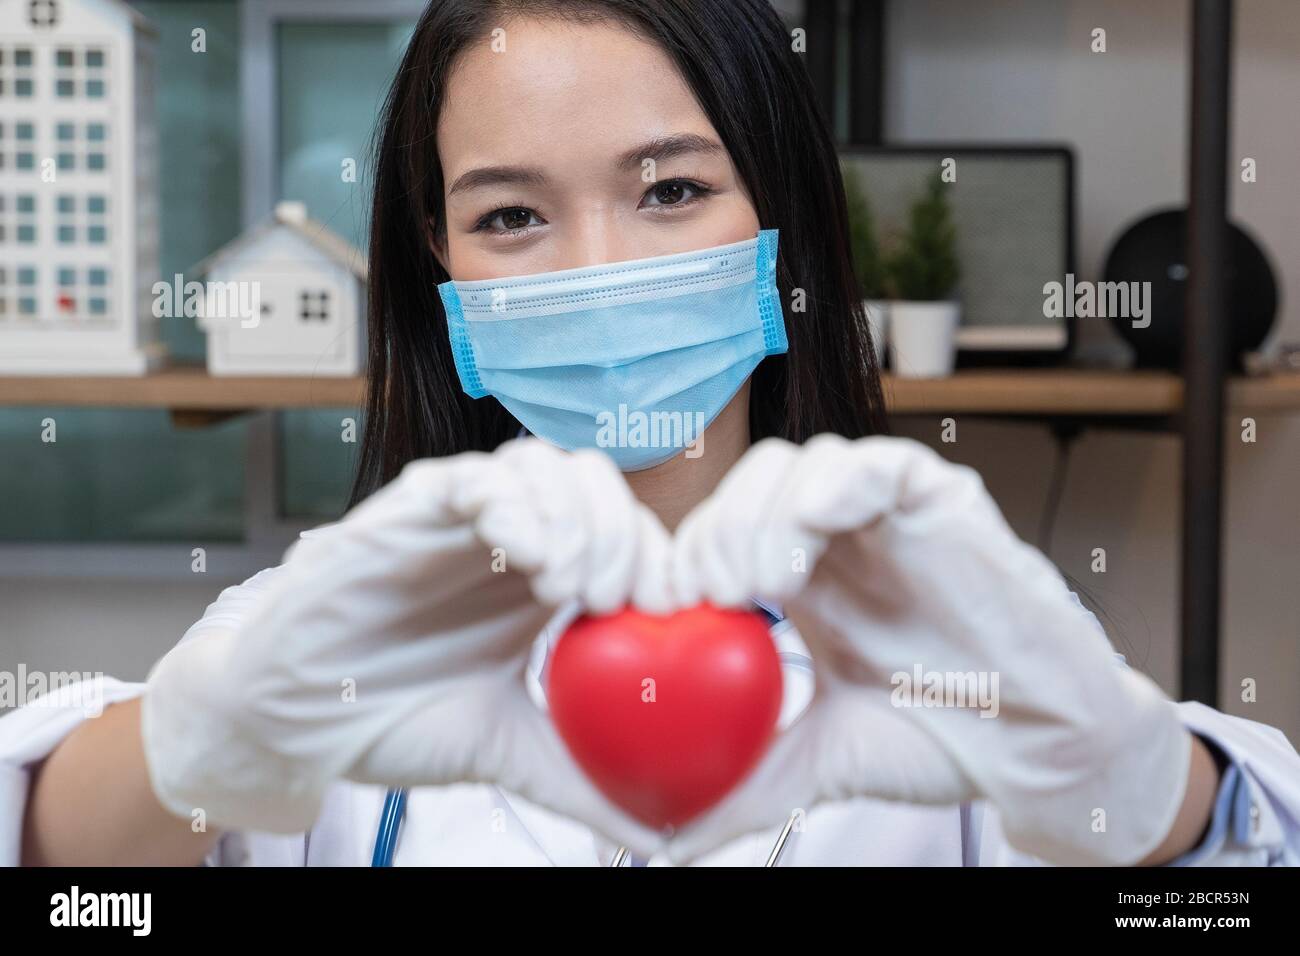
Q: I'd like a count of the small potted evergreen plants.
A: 2